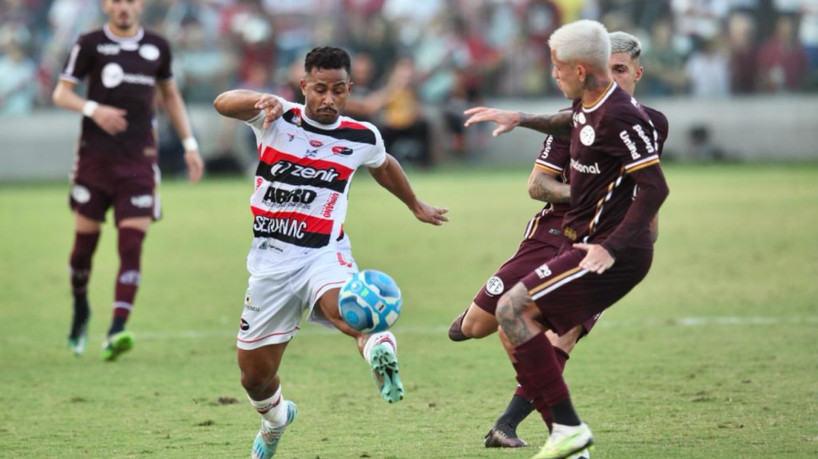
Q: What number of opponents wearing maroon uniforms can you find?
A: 3